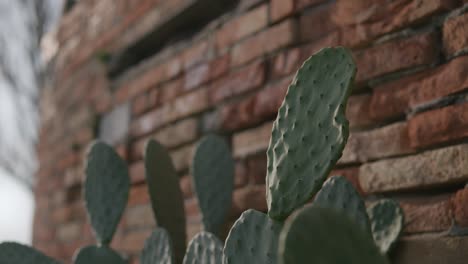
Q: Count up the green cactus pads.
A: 12